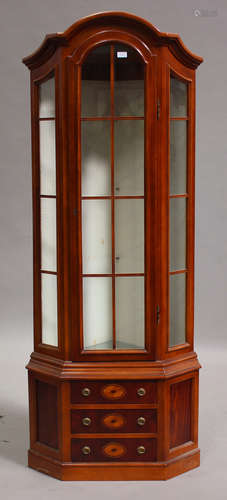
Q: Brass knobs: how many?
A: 6